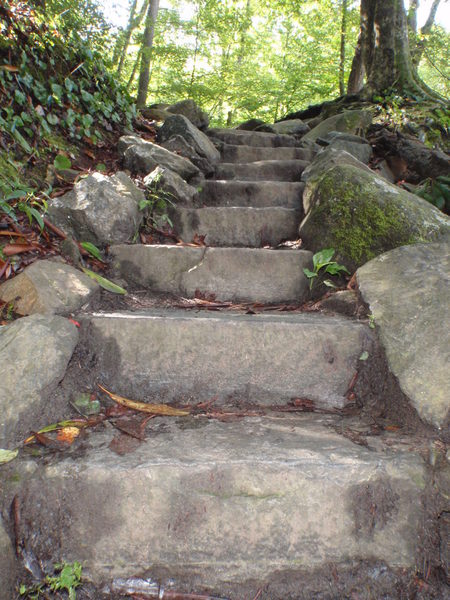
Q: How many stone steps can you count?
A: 8